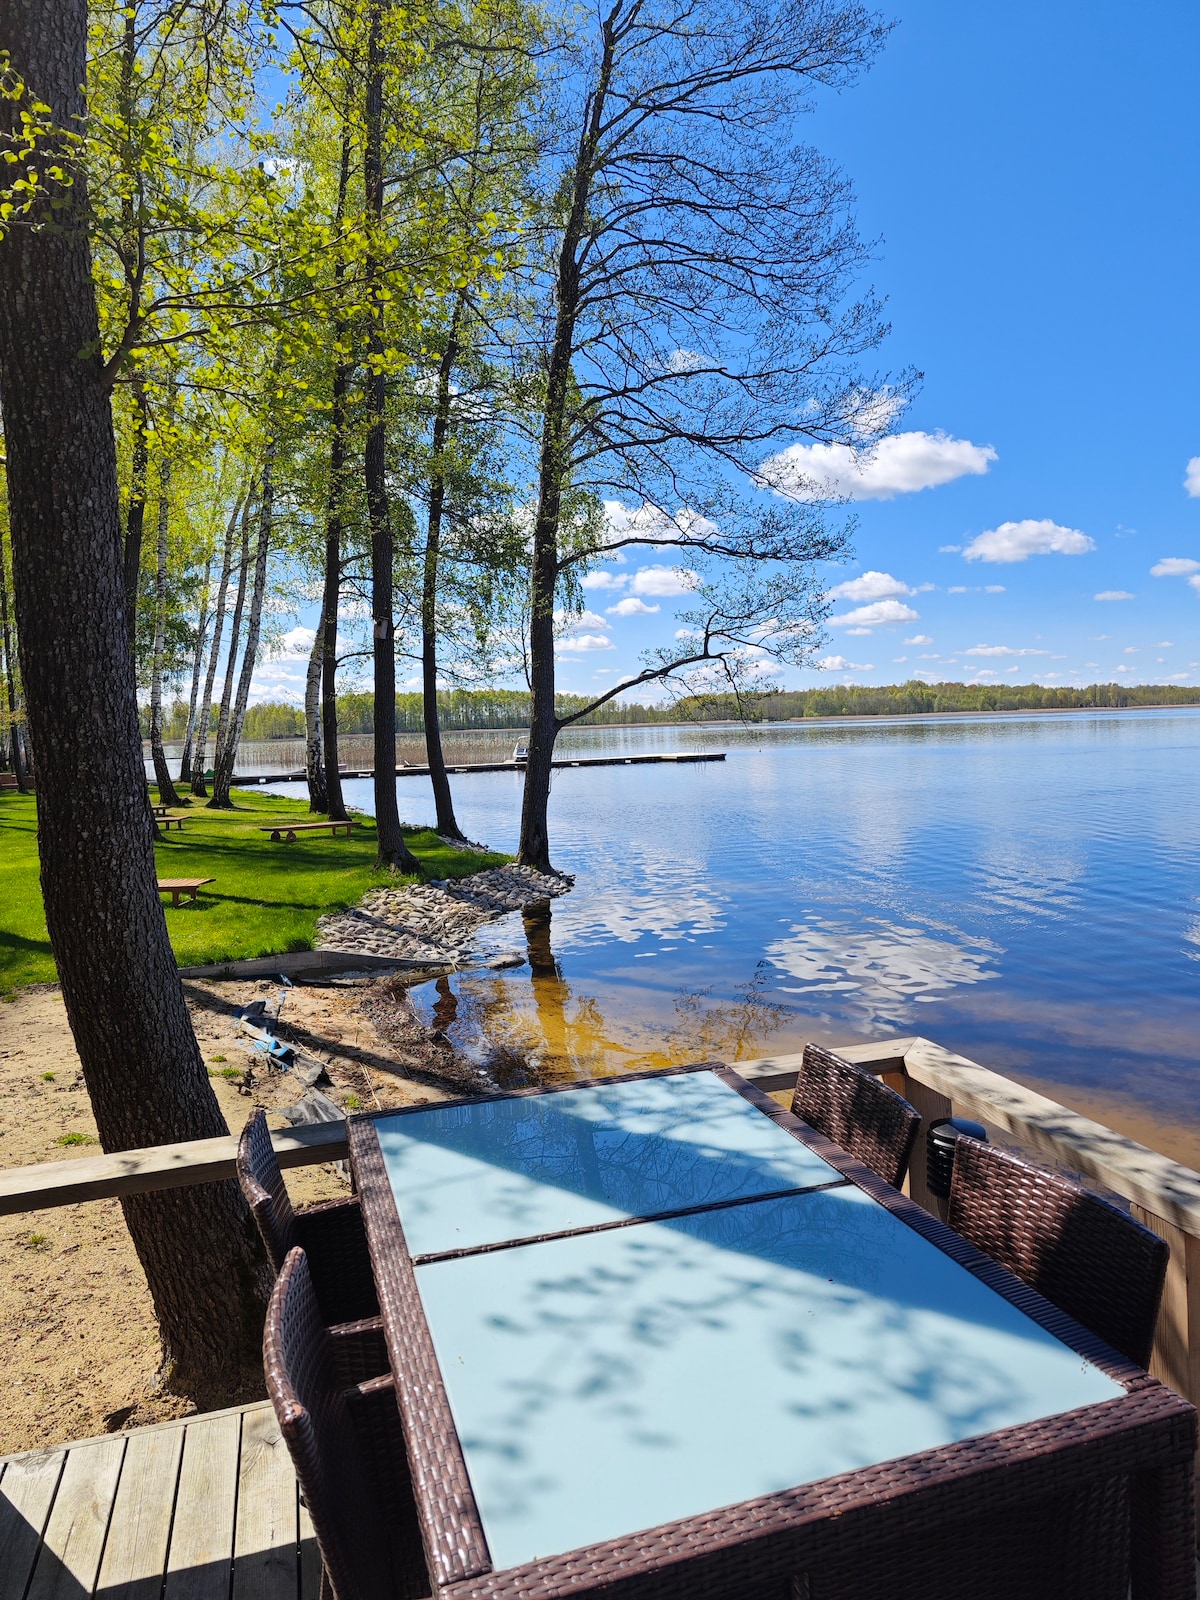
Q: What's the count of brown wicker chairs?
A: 4